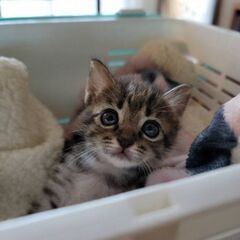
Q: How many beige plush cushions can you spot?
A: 1